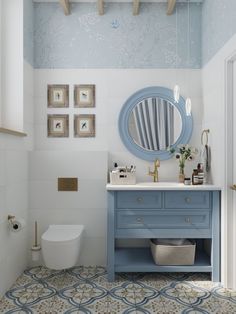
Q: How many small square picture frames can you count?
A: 4